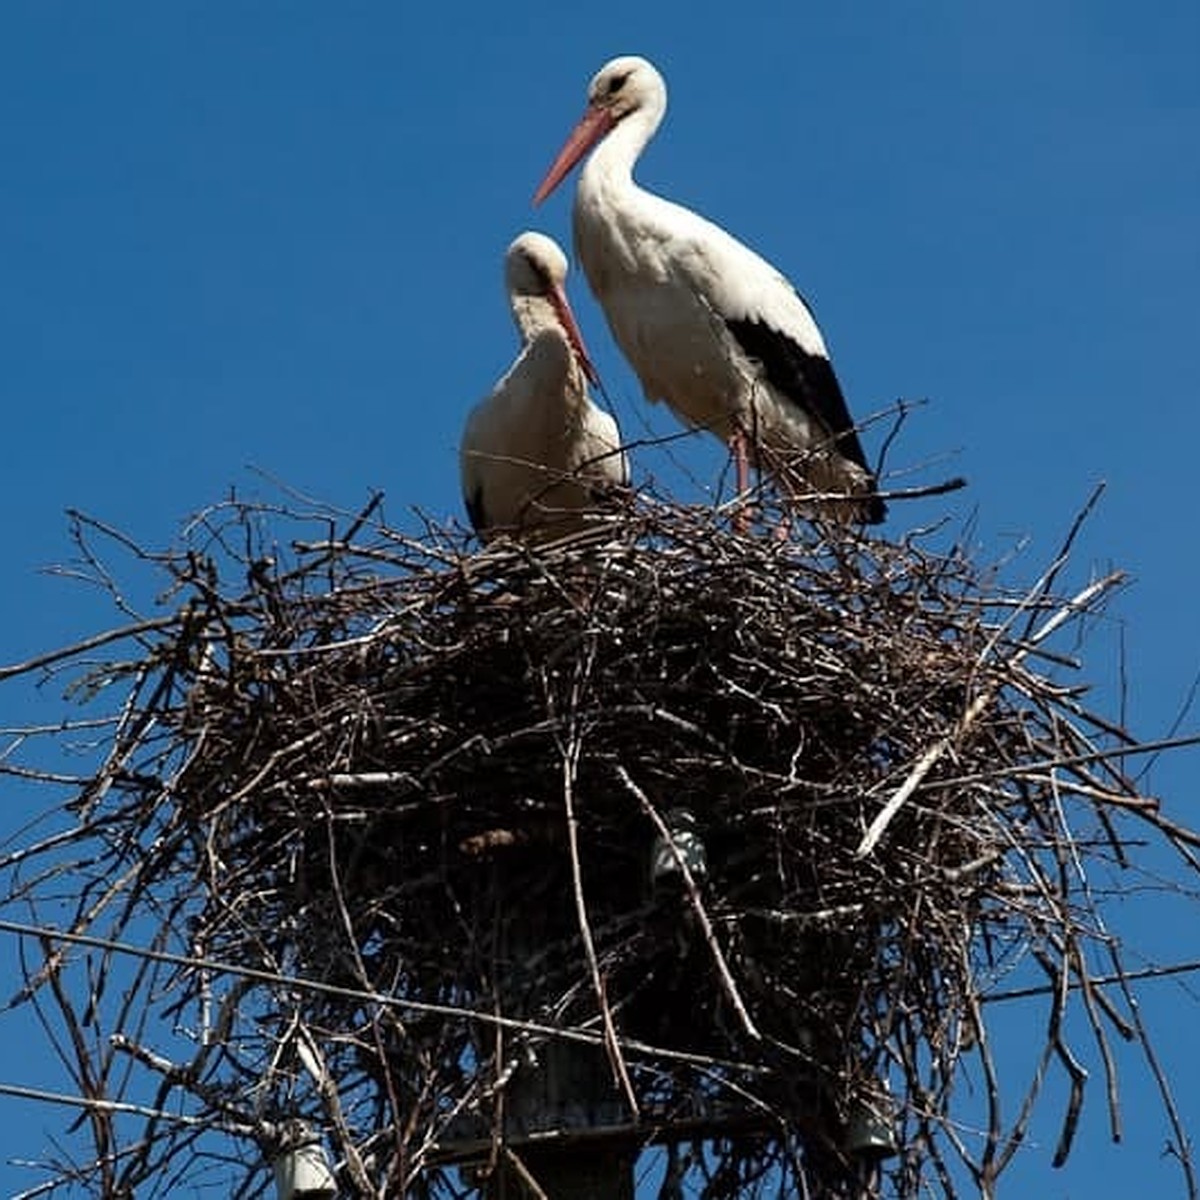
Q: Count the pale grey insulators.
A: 3